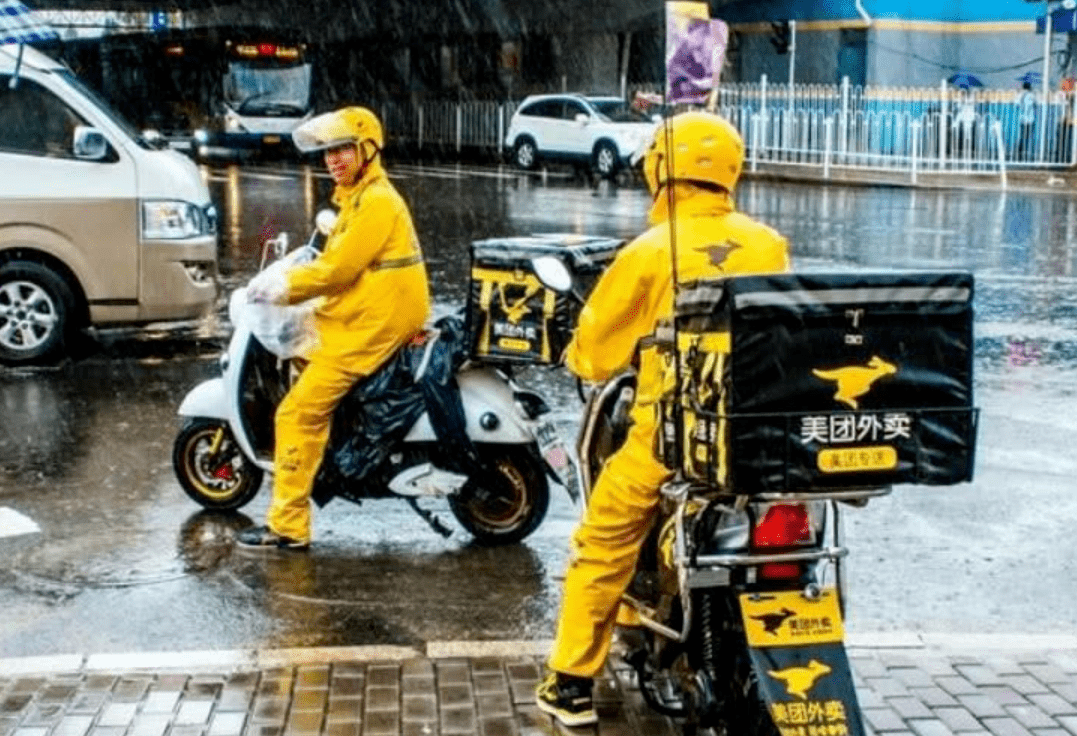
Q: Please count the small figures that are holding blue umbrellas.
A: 2